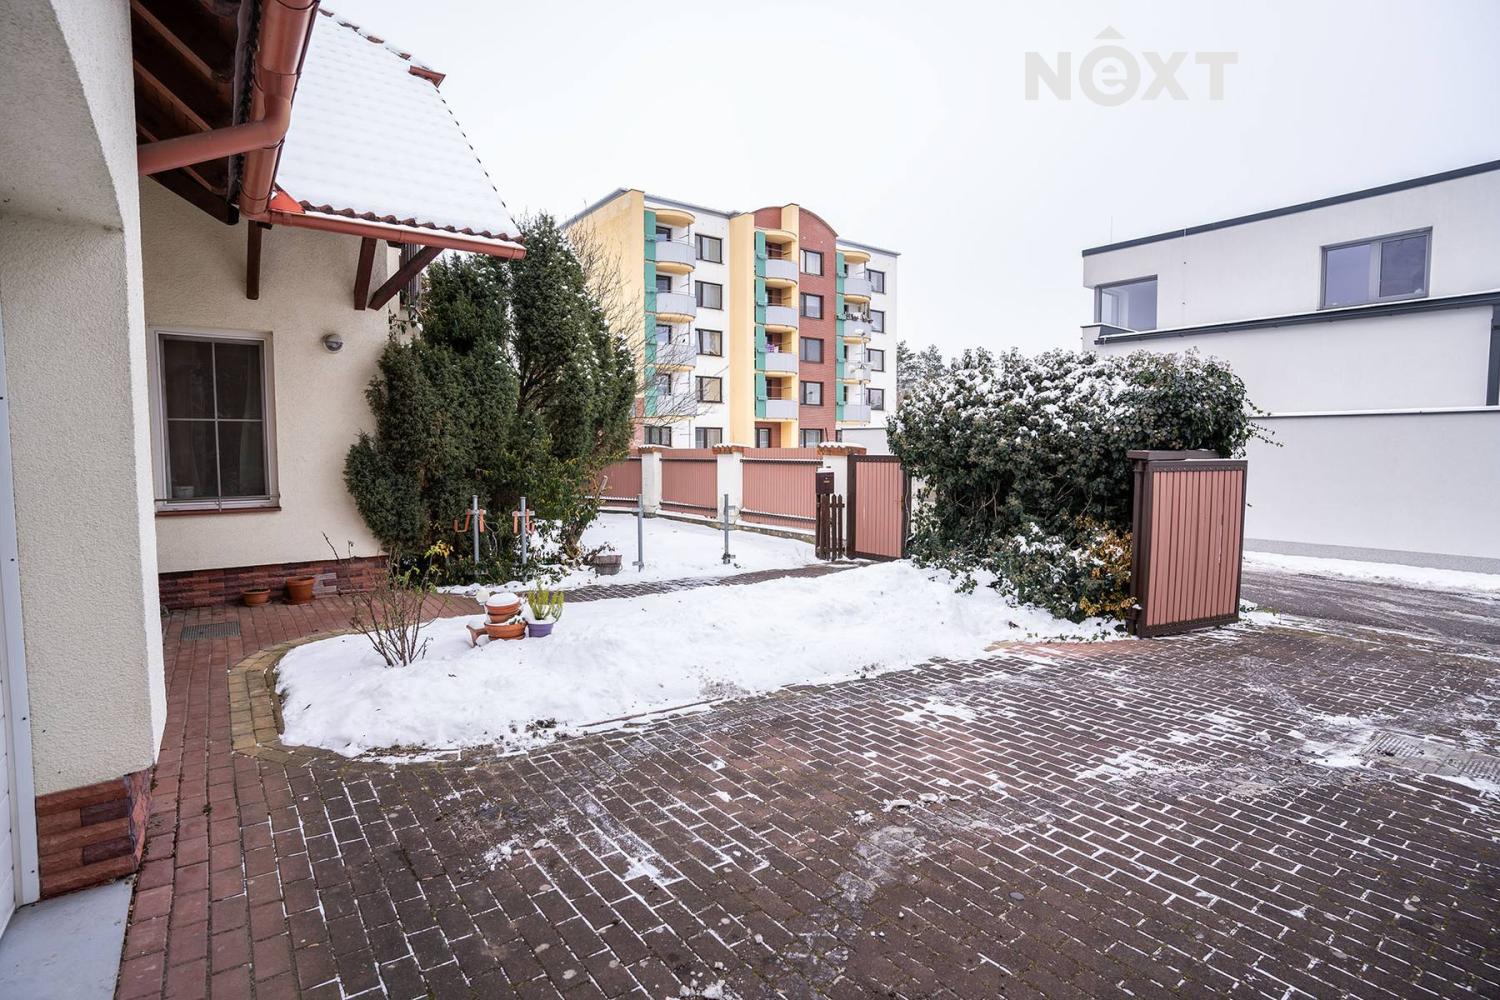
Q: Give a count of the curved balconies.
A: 12